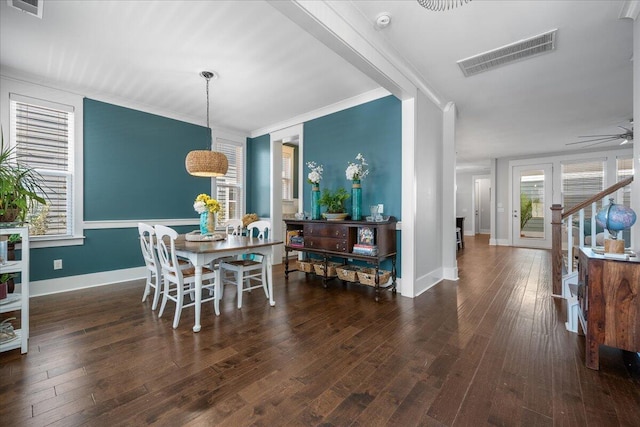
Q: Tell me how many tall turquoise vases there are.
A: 2